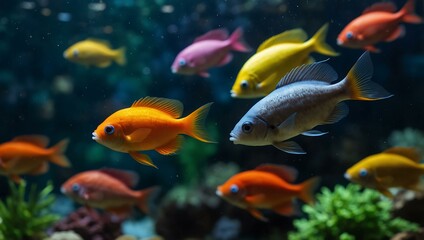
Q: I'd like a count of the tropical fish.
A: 10